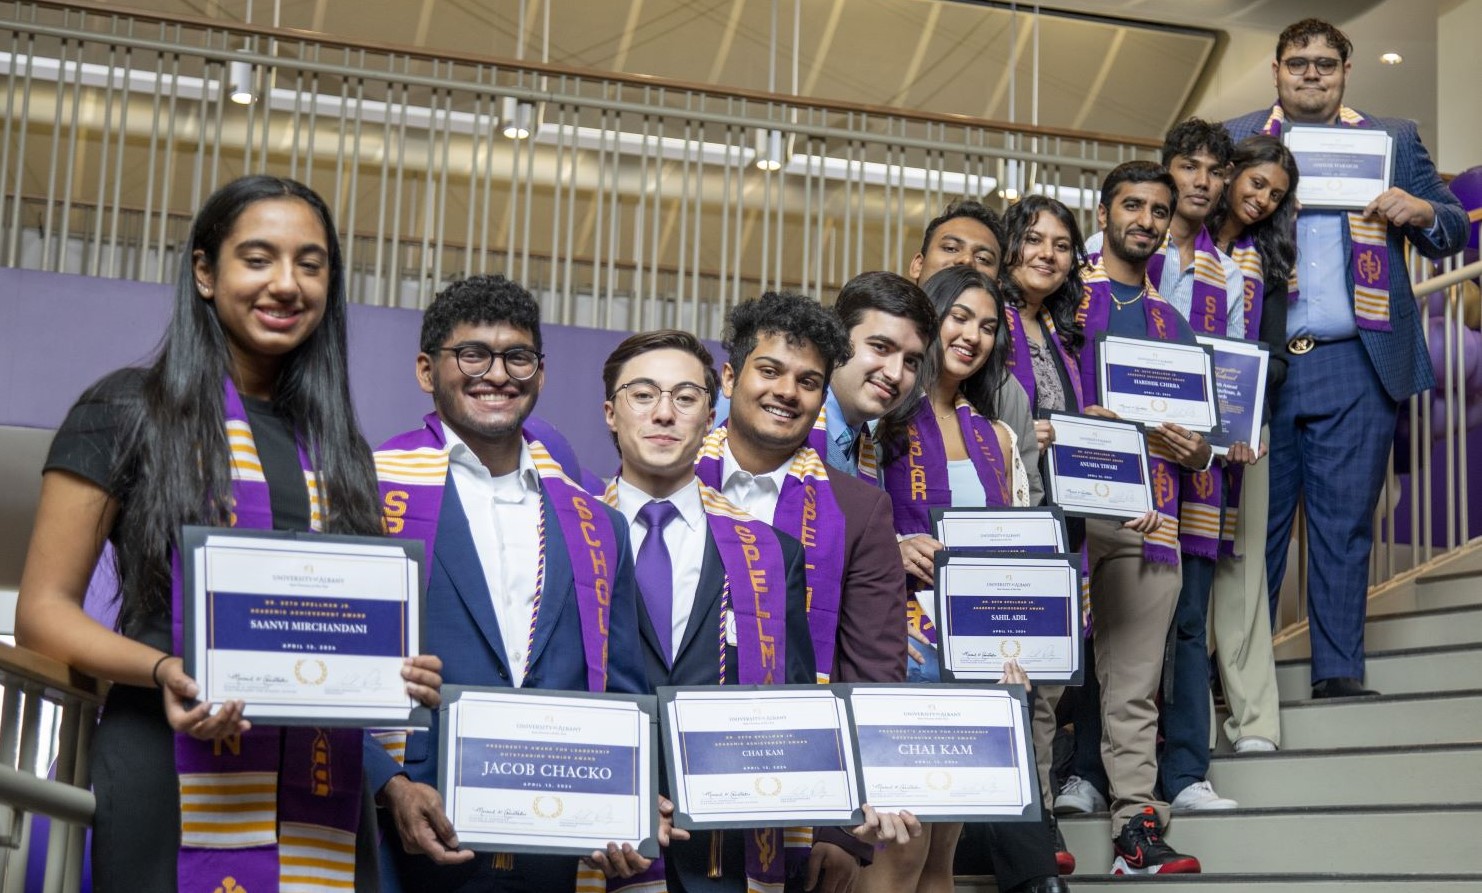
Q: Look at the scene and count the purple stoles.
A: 11